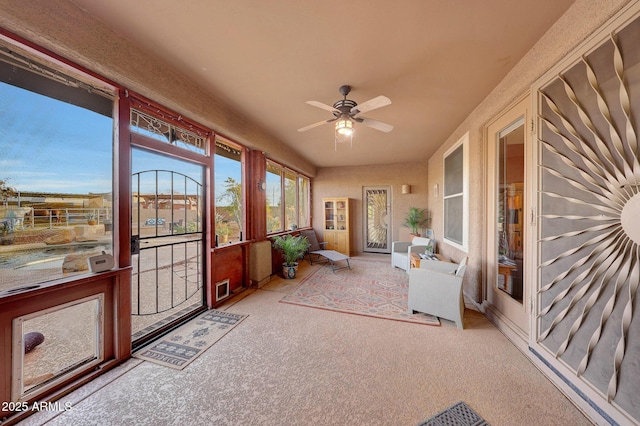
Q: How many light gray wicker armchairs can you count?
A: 2